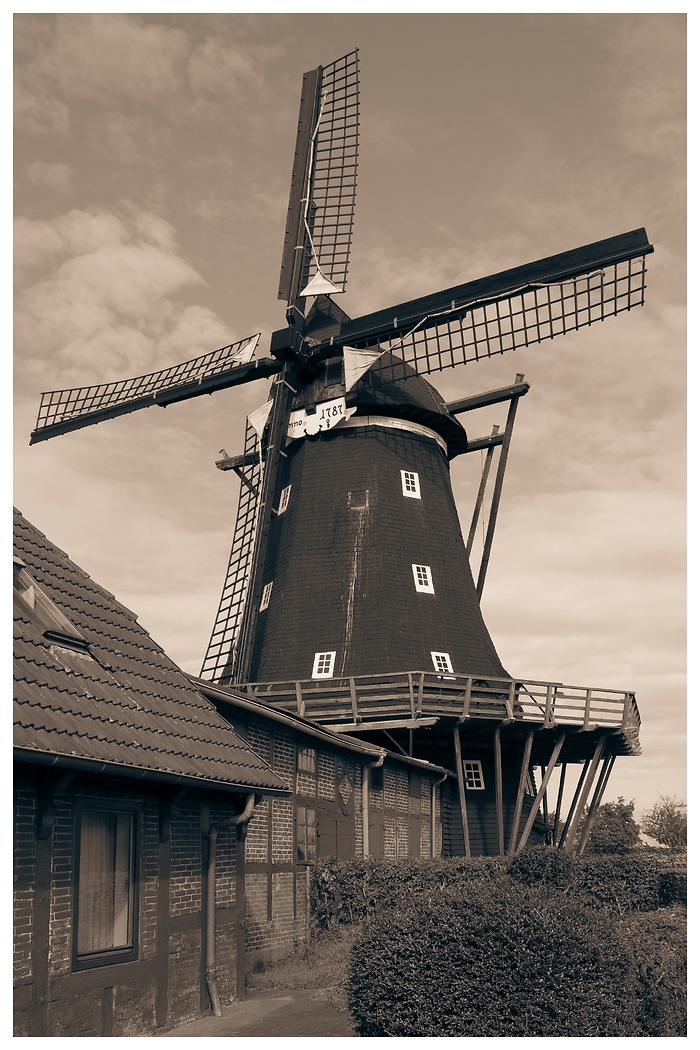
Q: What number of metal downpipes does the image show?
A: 3